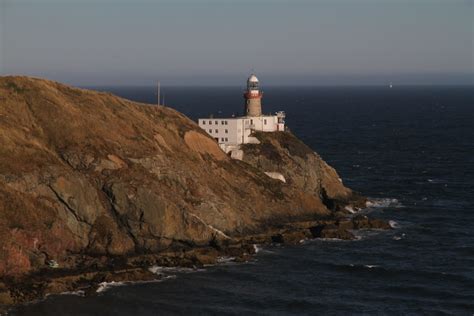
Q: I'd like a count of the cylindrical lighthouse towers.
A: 1